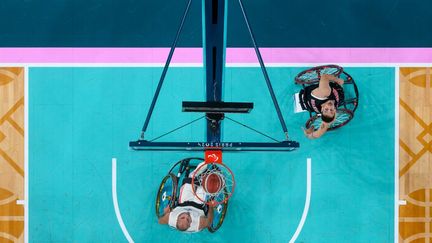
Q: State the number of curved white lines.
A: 2